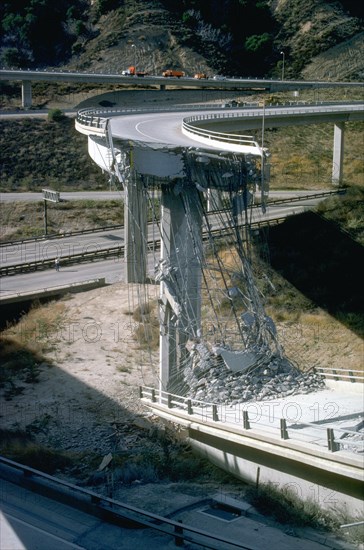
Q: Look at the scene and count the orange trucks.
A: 3